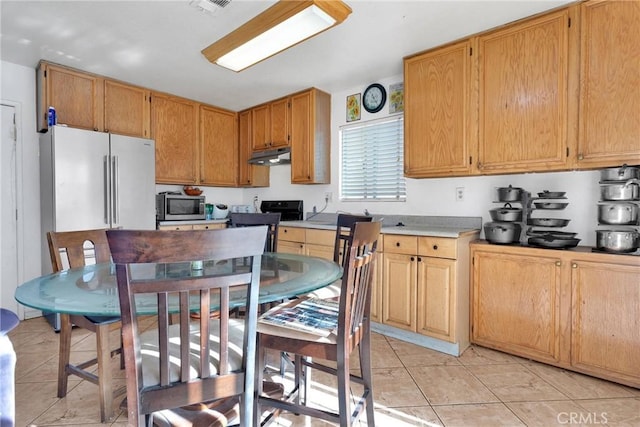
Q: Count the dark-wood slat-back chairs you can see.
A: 4